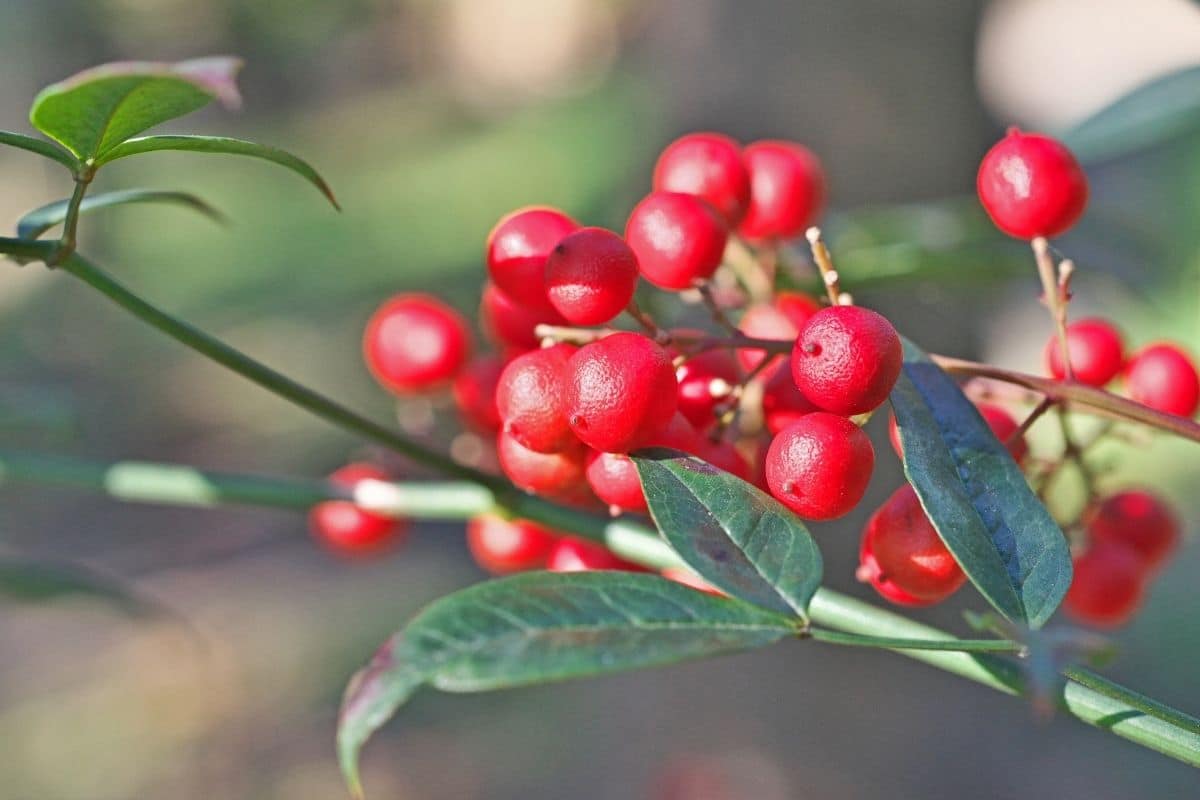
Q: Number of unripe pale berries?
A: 0